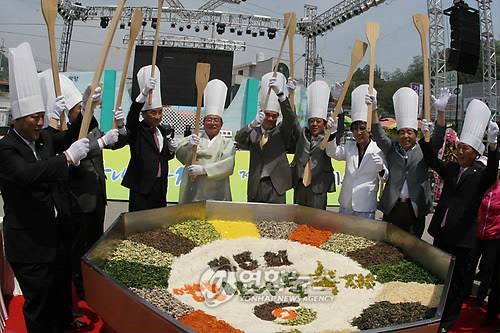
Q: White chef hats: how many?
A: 9